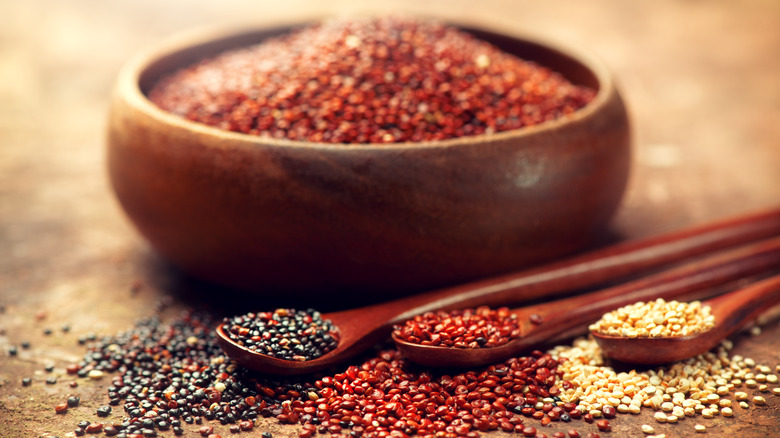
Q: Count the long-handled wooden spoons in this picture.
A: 3